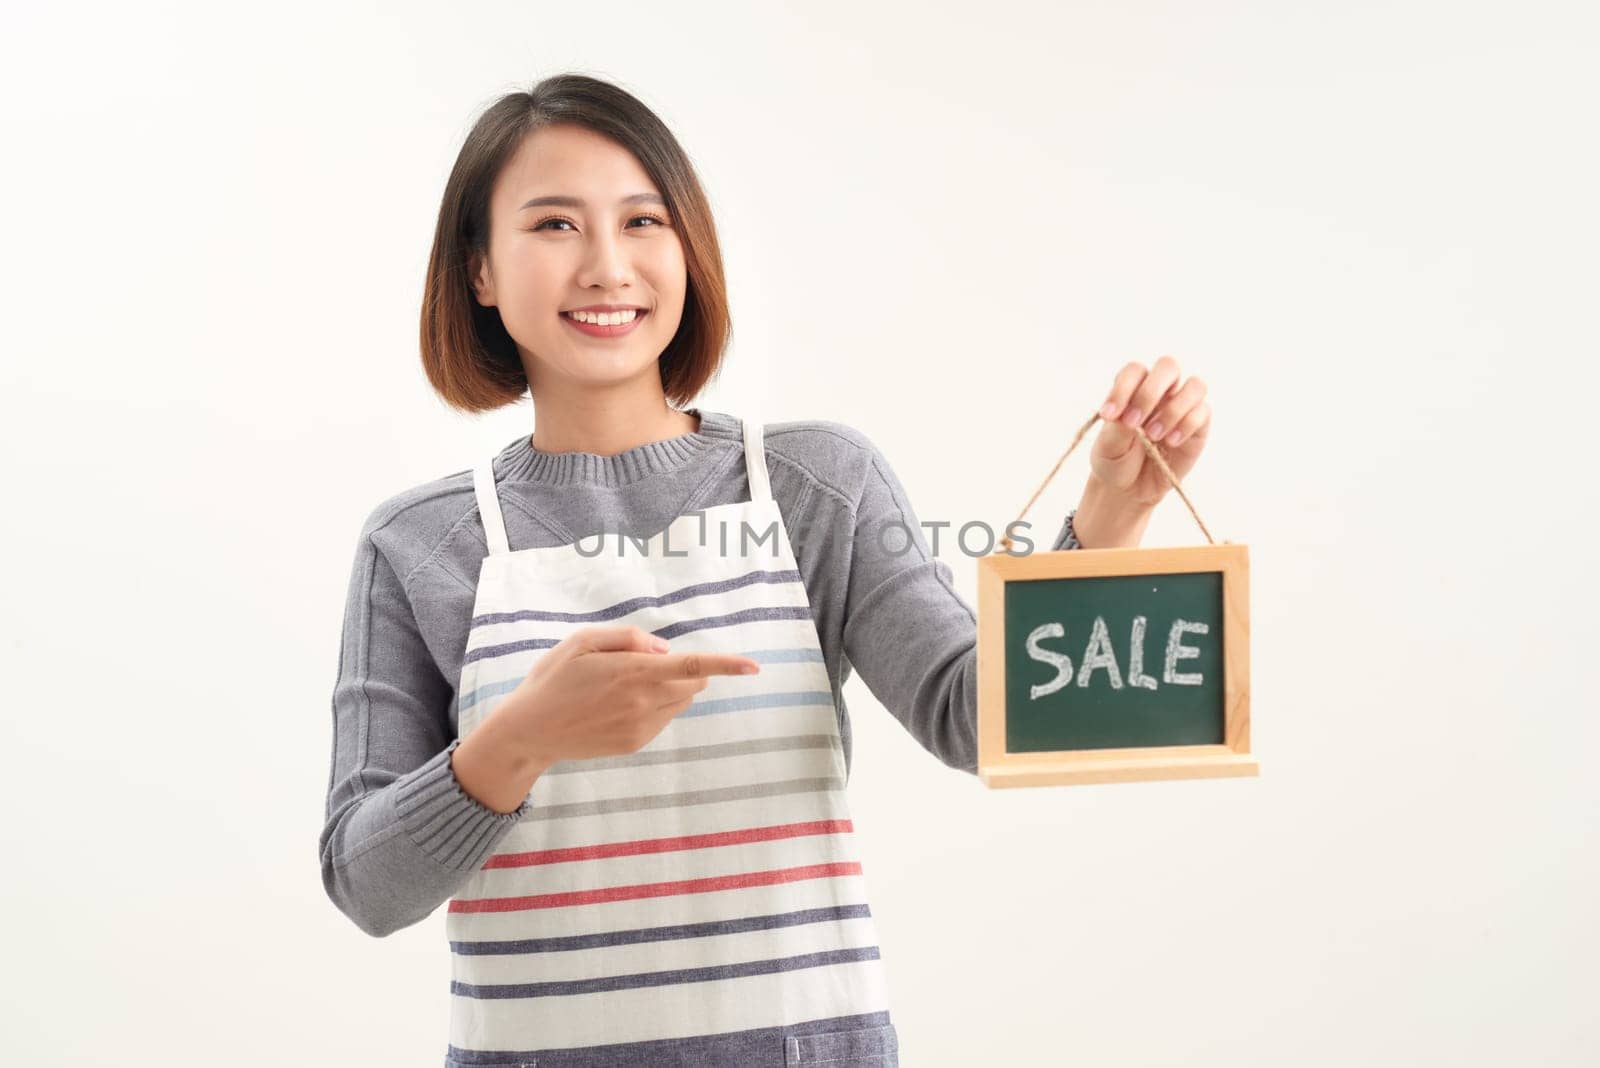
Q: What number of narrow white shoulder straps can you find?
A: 2